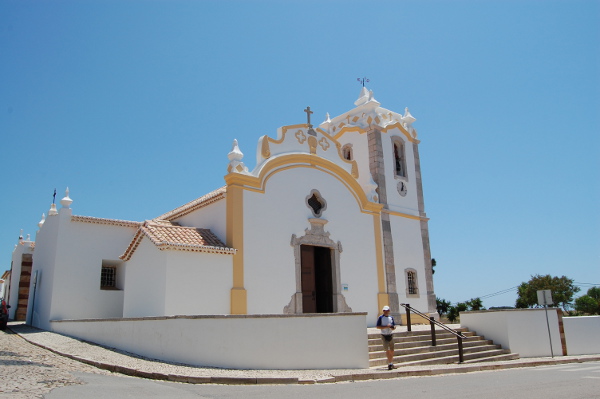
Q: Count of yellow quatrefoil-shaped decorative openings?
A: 2